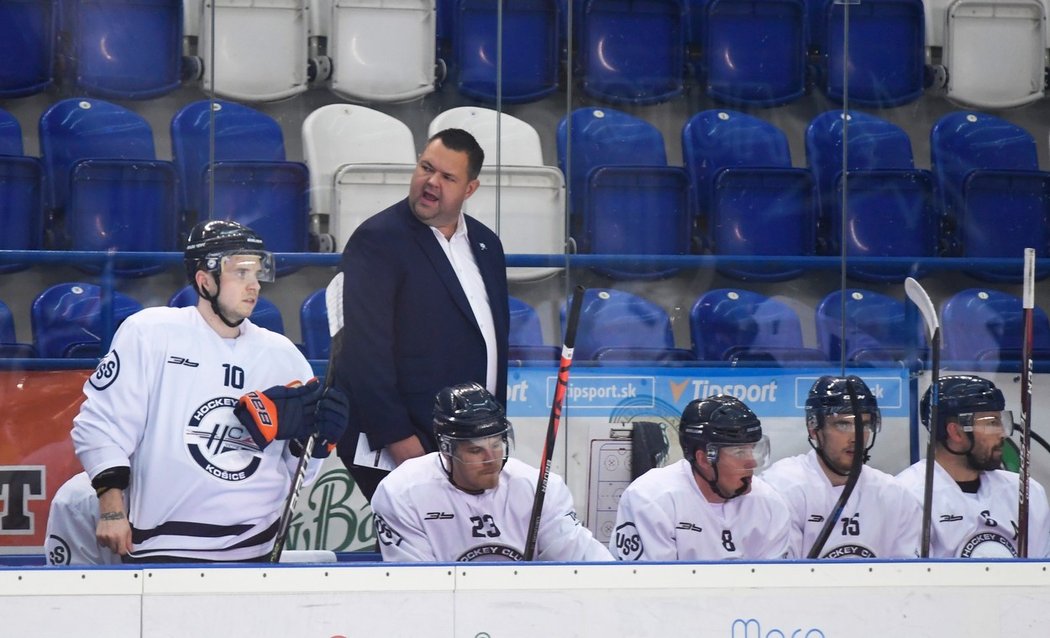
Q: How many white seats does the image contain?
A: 5